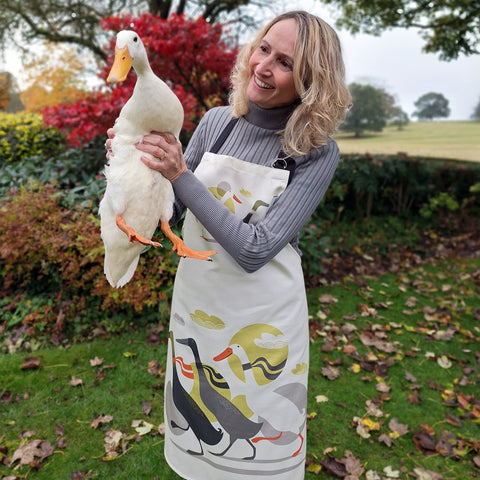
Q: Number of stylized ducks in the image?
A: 5